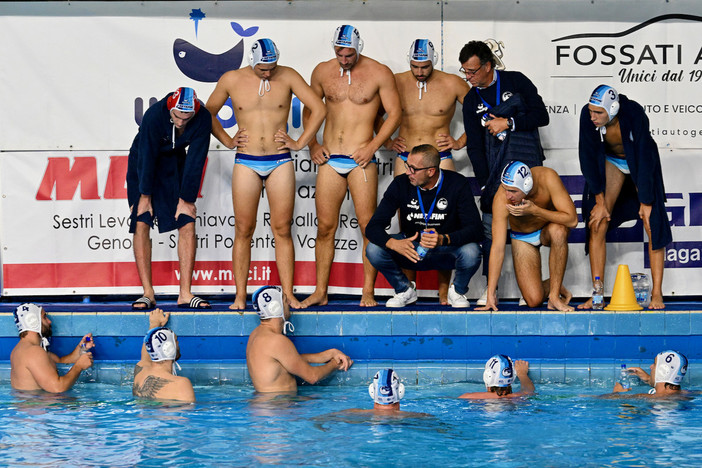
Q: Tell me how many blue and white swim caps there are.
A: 11